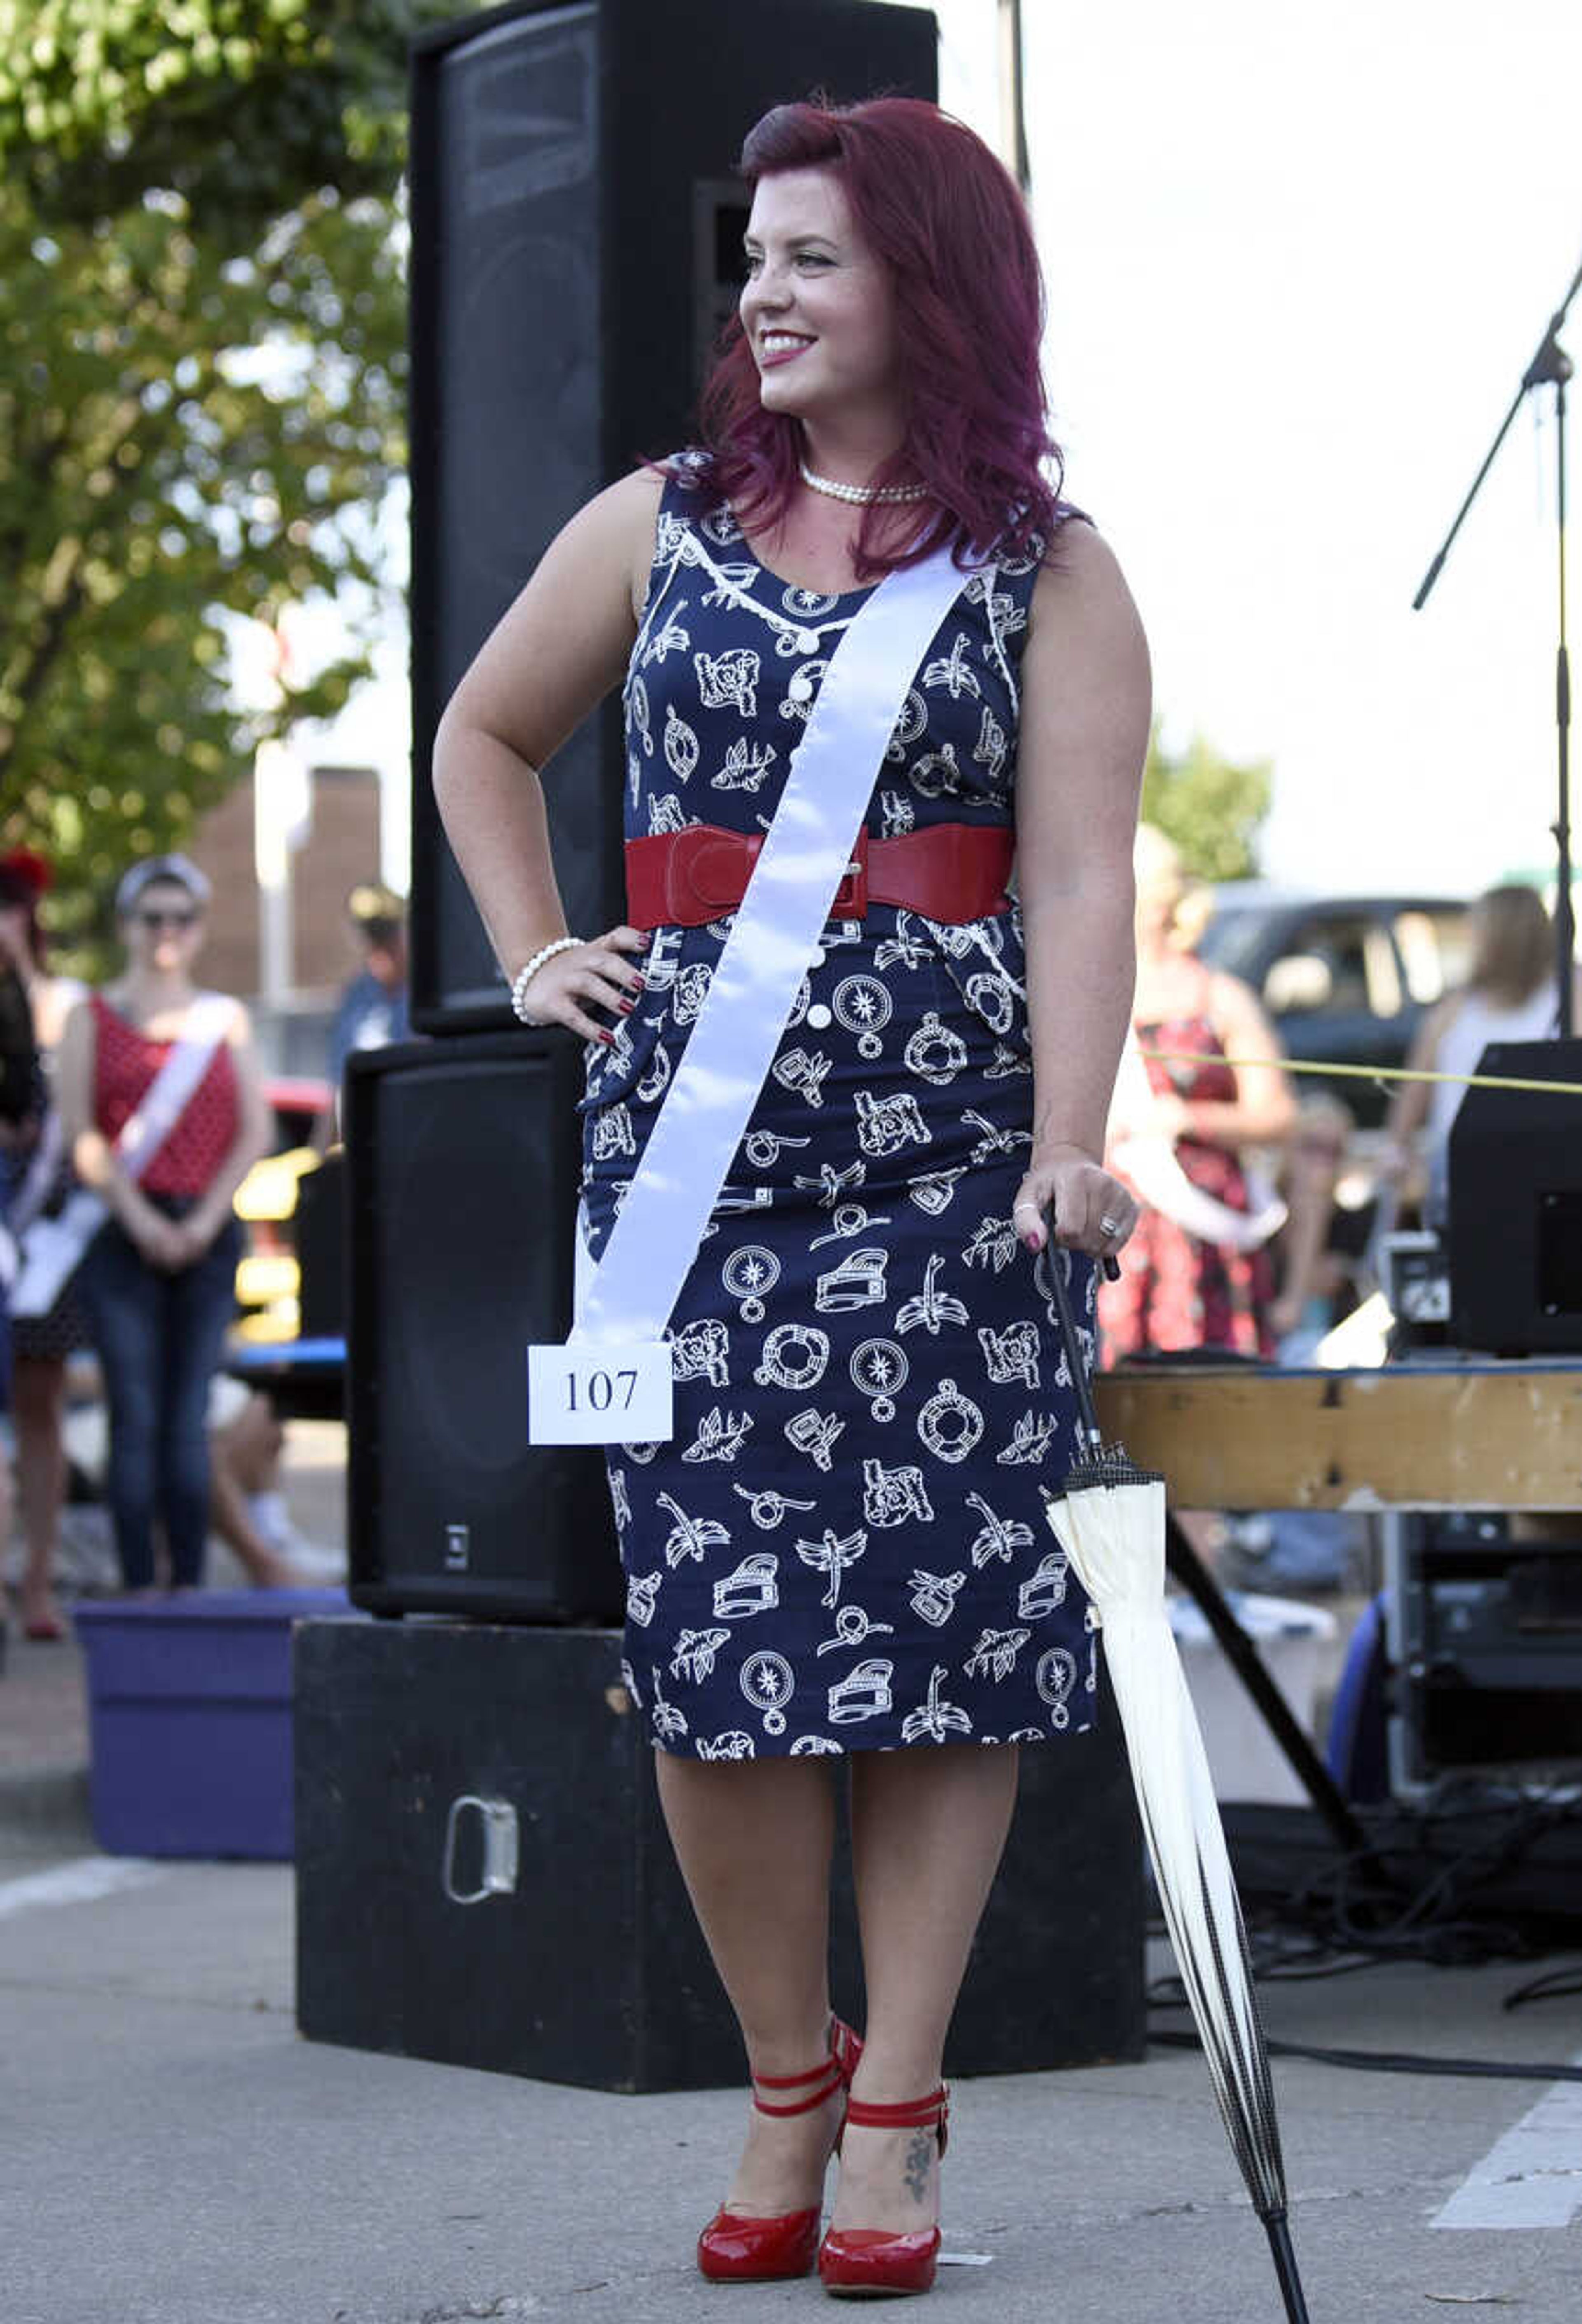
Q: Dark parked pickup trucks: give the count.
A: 1